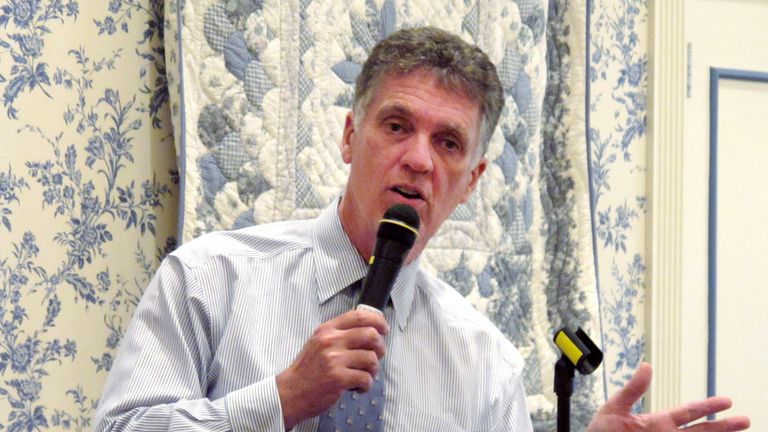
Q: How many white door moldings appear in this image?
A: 1